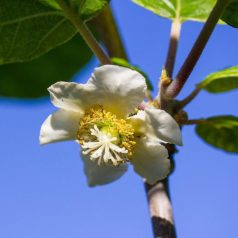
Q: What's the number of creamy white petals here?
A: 6